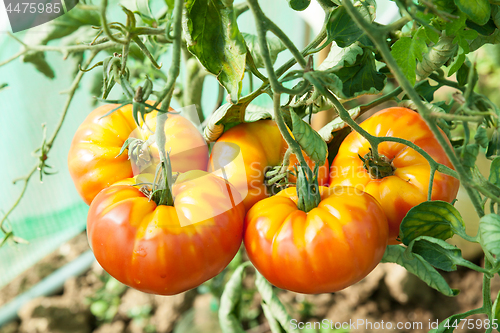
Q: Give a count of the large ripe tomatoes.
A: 5